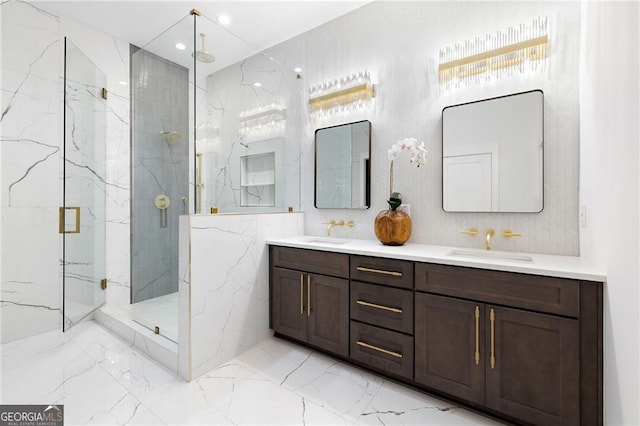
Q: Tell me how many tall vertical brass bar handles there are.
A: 4